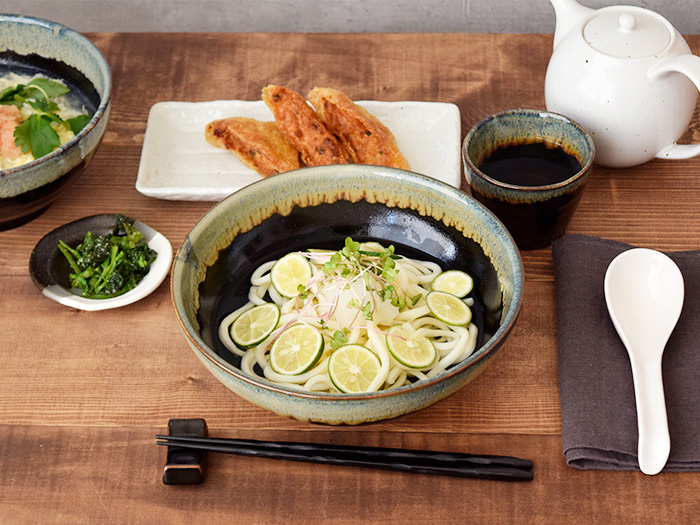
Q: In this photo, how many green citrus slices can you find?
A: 7